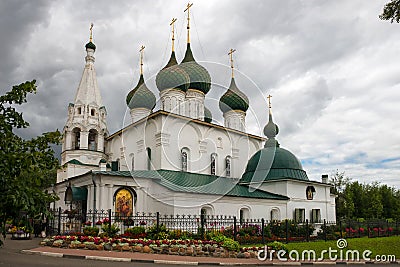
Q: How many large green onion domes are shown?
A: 4